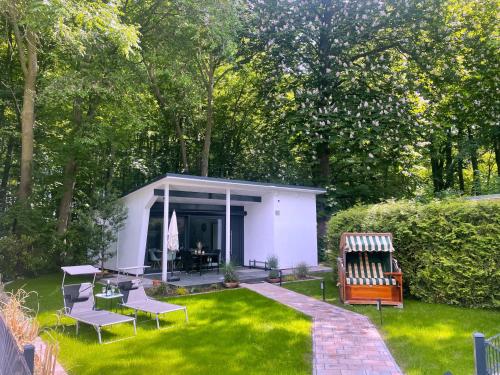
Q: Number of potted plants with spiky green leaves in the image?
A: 2